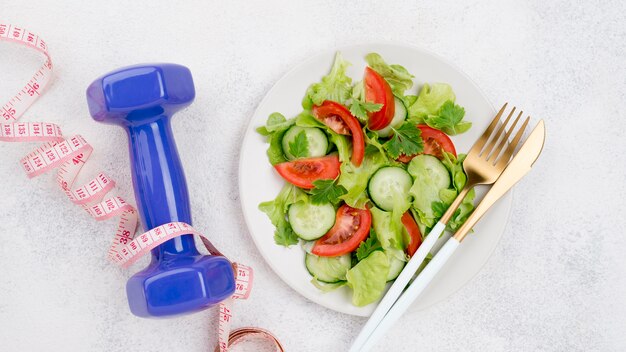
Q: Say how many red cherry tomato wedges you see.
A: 6